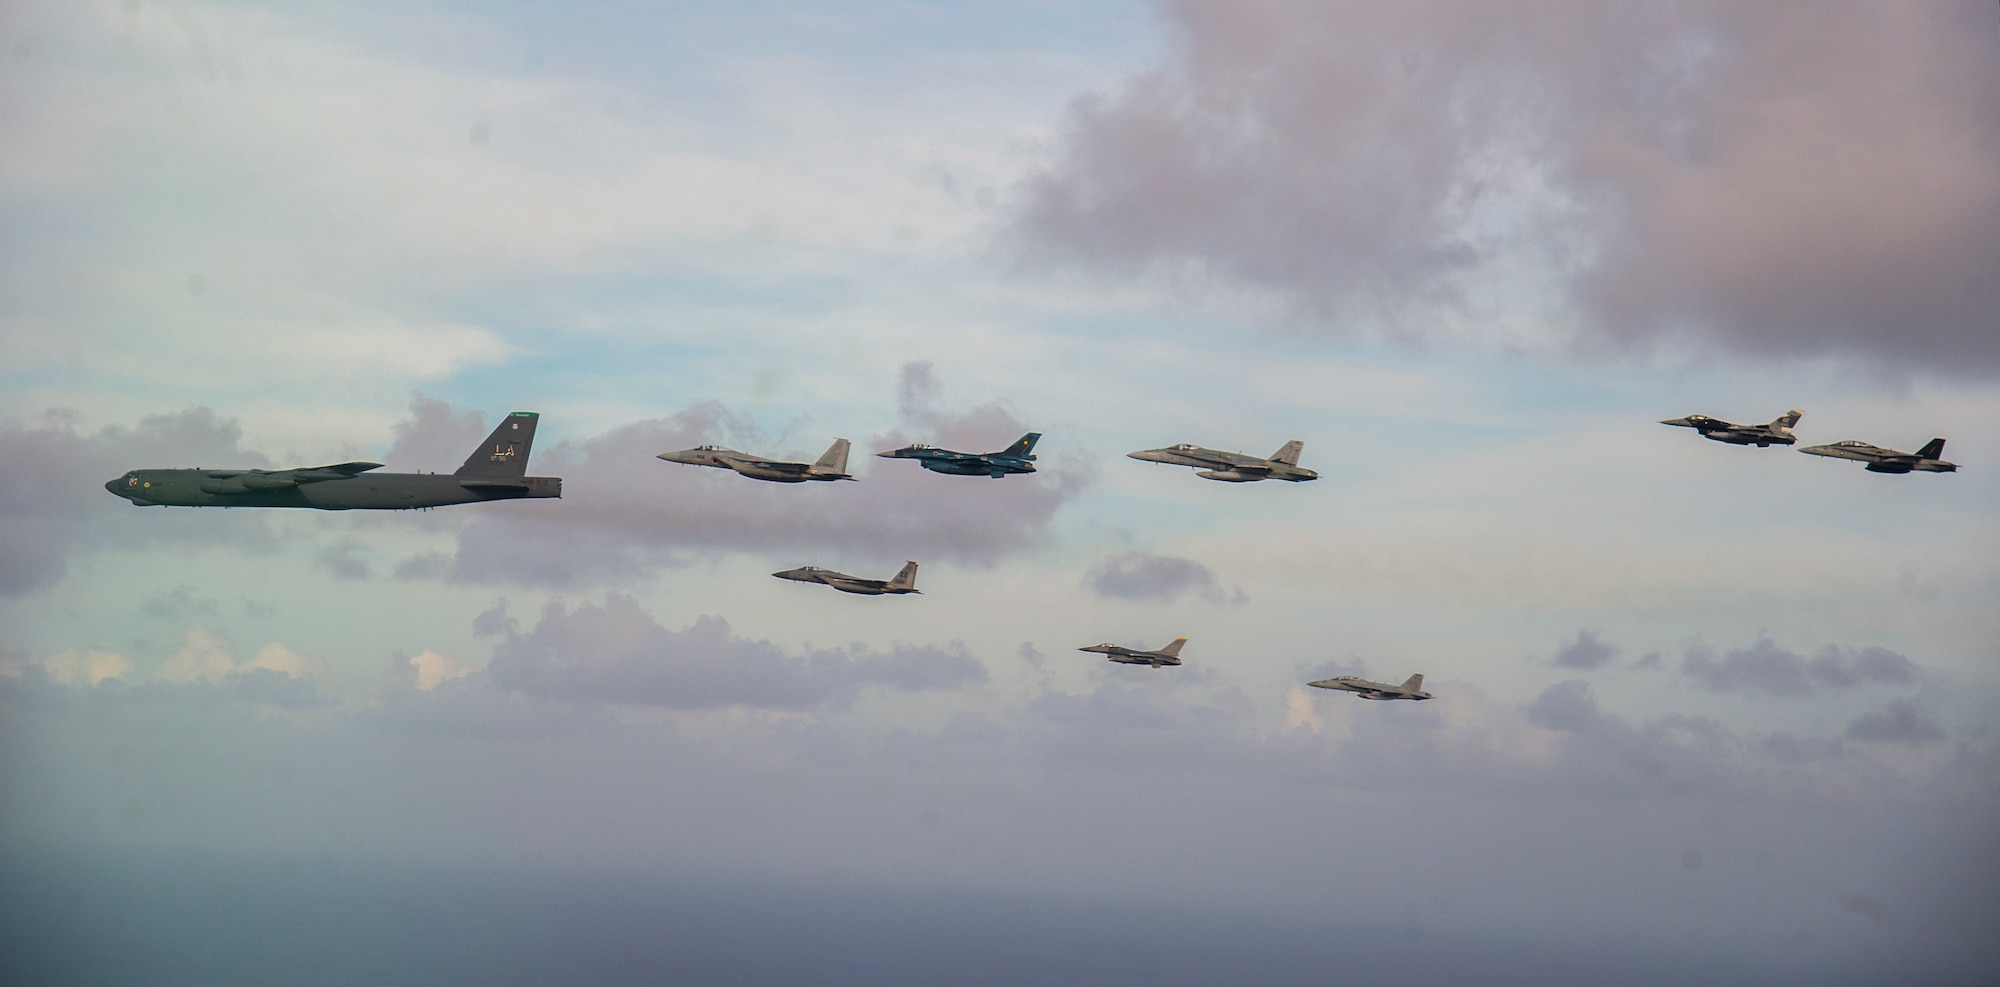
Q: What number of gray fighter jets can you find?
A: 7